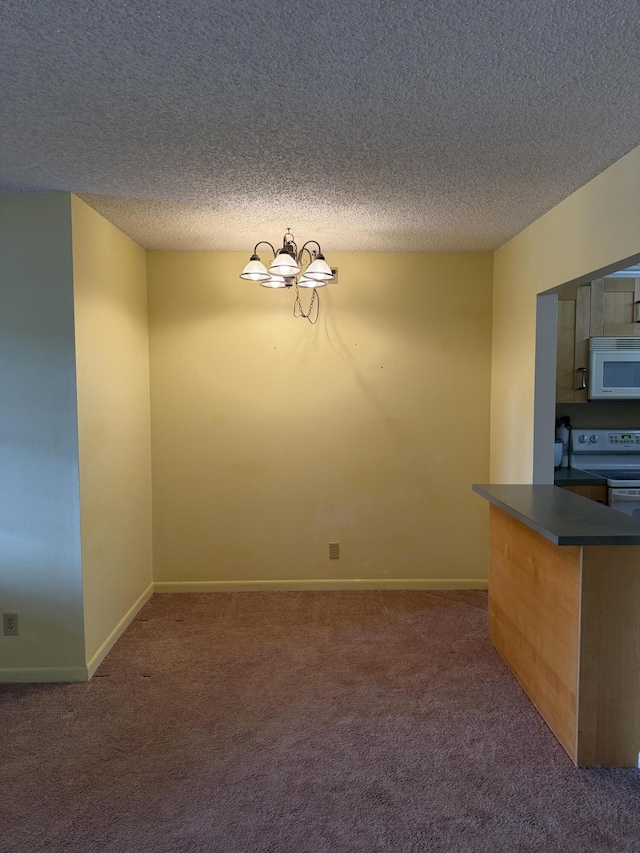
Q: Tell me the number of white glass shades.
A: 5